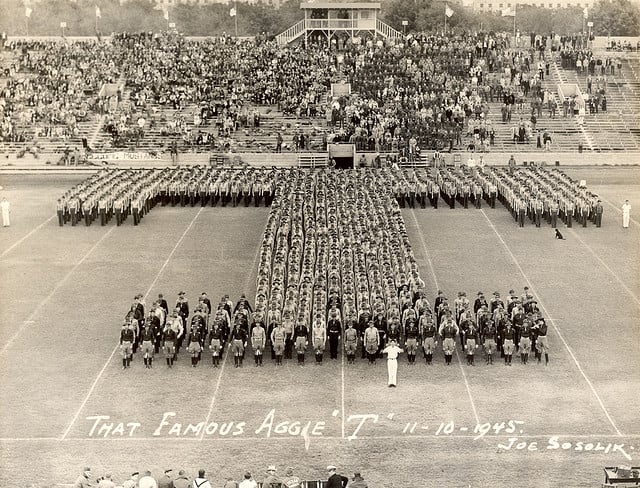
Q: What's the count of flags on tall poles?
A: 7